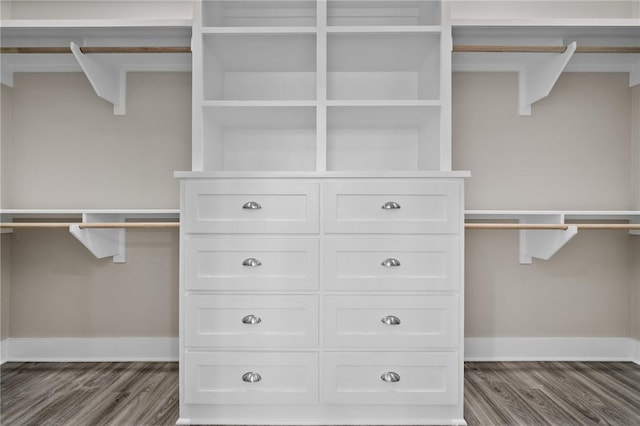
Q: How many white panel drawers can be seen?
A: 8